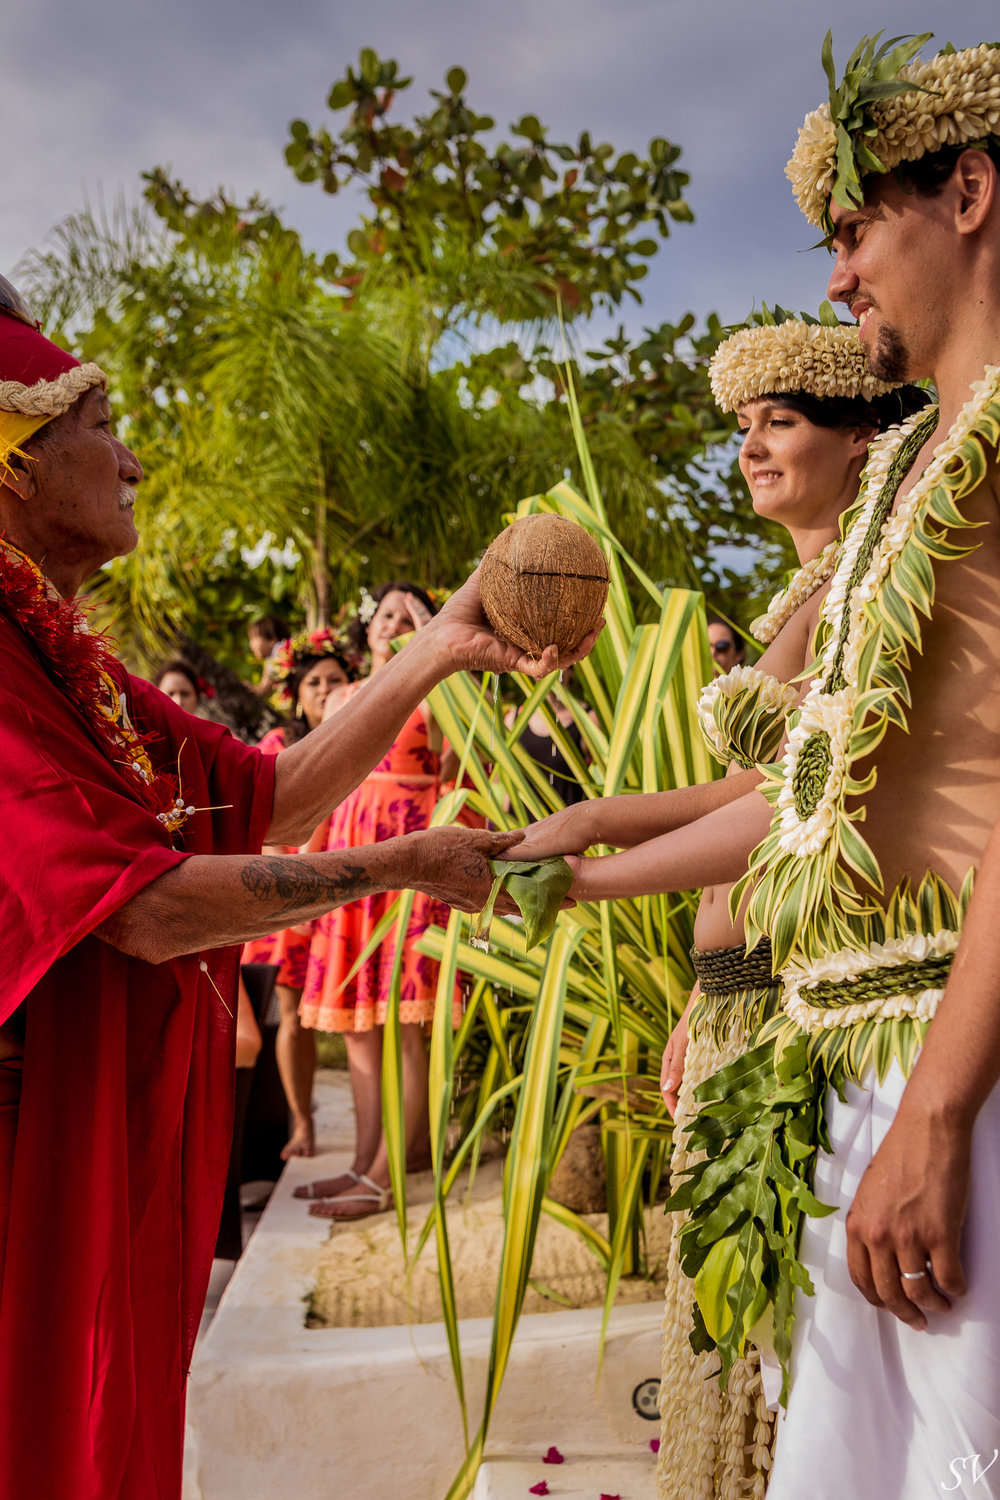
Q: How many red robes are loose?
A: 1